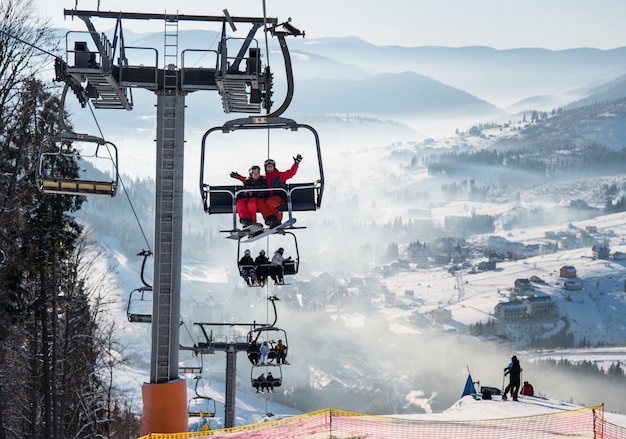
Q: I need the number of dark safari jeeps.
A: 0